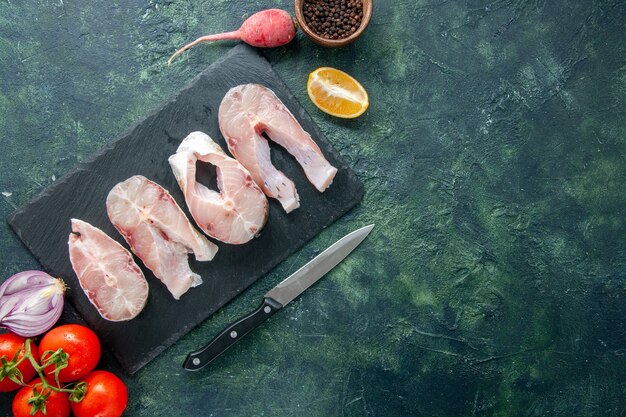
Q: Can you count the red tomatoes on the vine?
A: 4